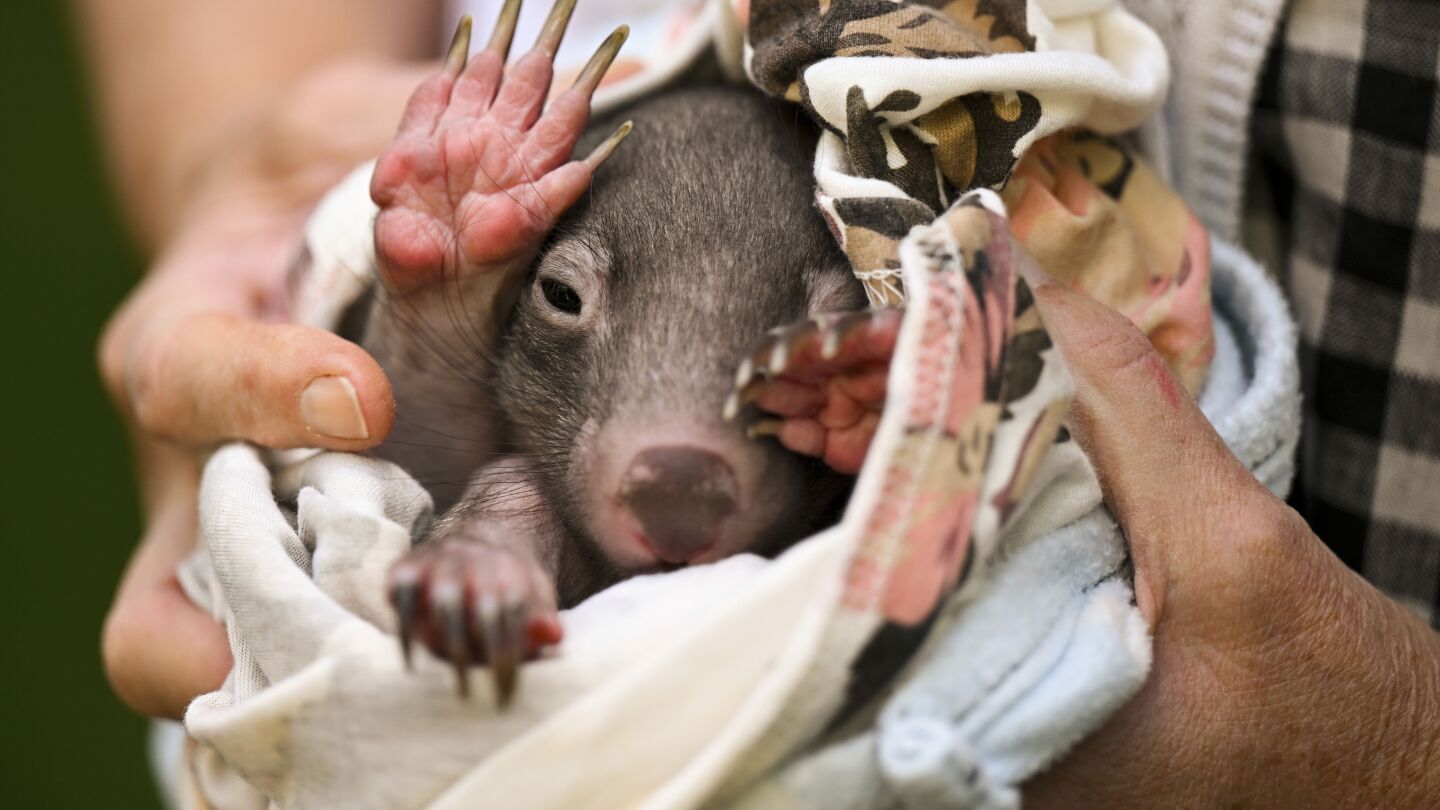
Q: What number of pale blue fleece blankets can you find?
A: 1